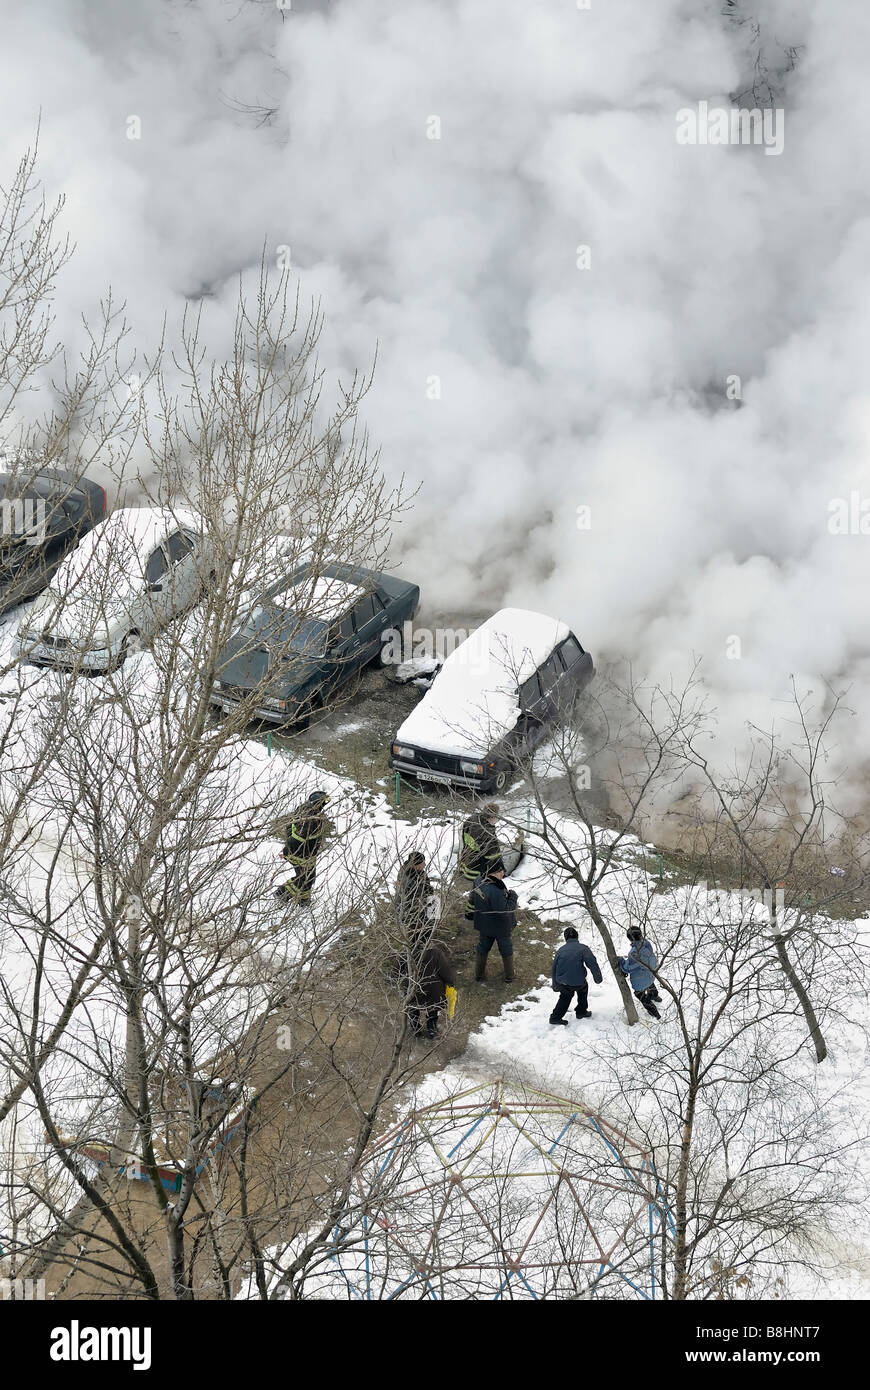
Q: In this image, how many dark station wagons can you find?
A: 1